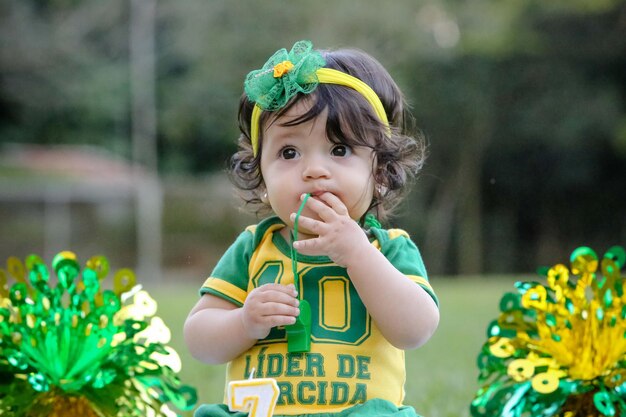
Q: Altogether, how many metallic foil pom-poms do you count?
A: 2